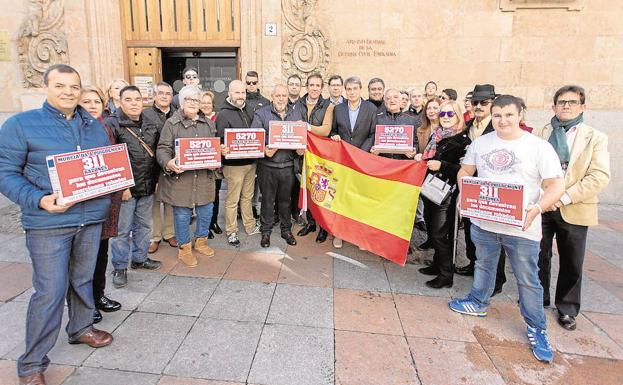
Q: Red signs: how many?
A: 6